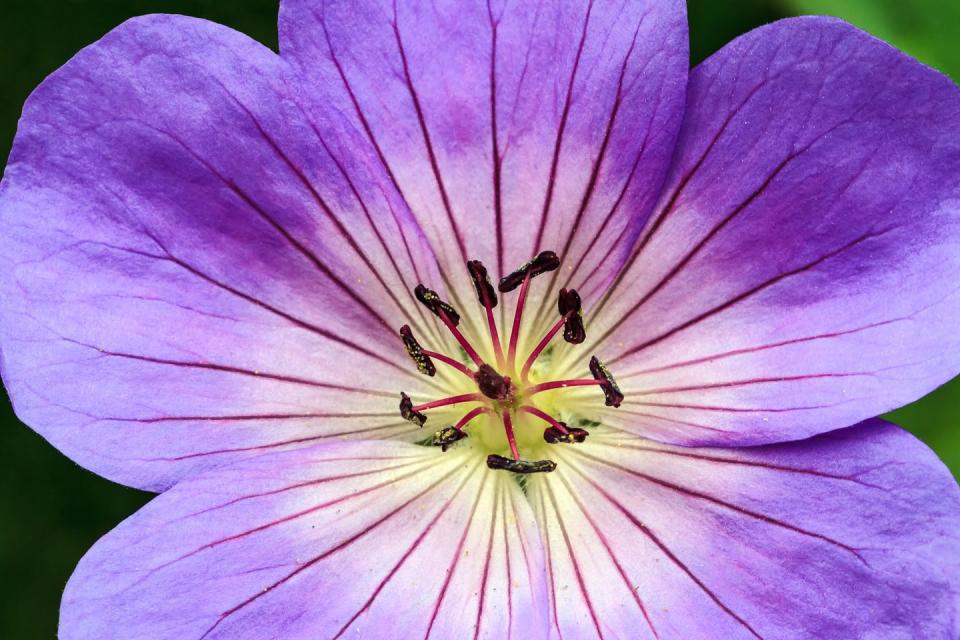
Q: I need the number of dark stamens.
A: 10